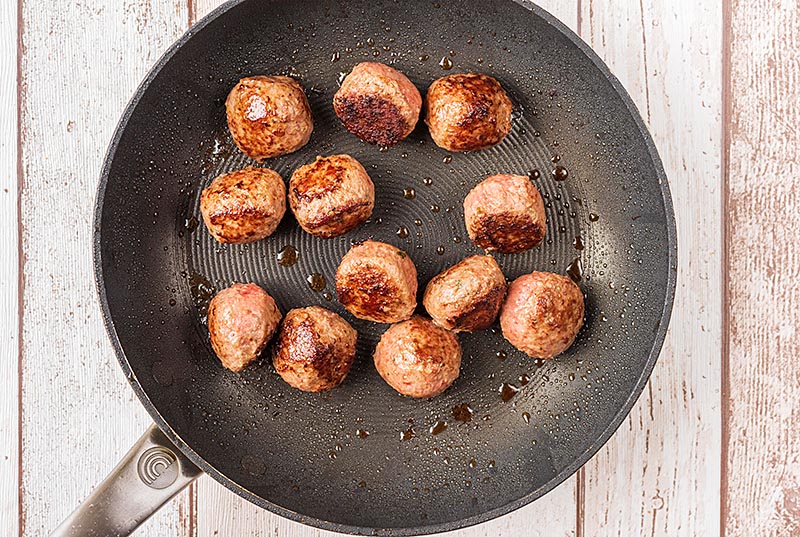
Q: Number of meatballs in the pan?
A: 12